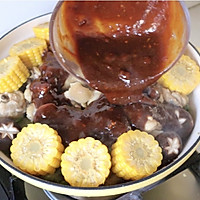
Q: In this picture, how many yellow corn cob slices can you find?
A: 7